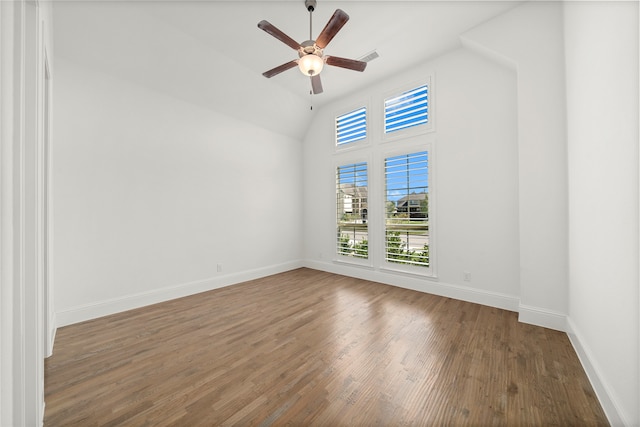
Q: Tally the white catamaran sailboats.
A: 0